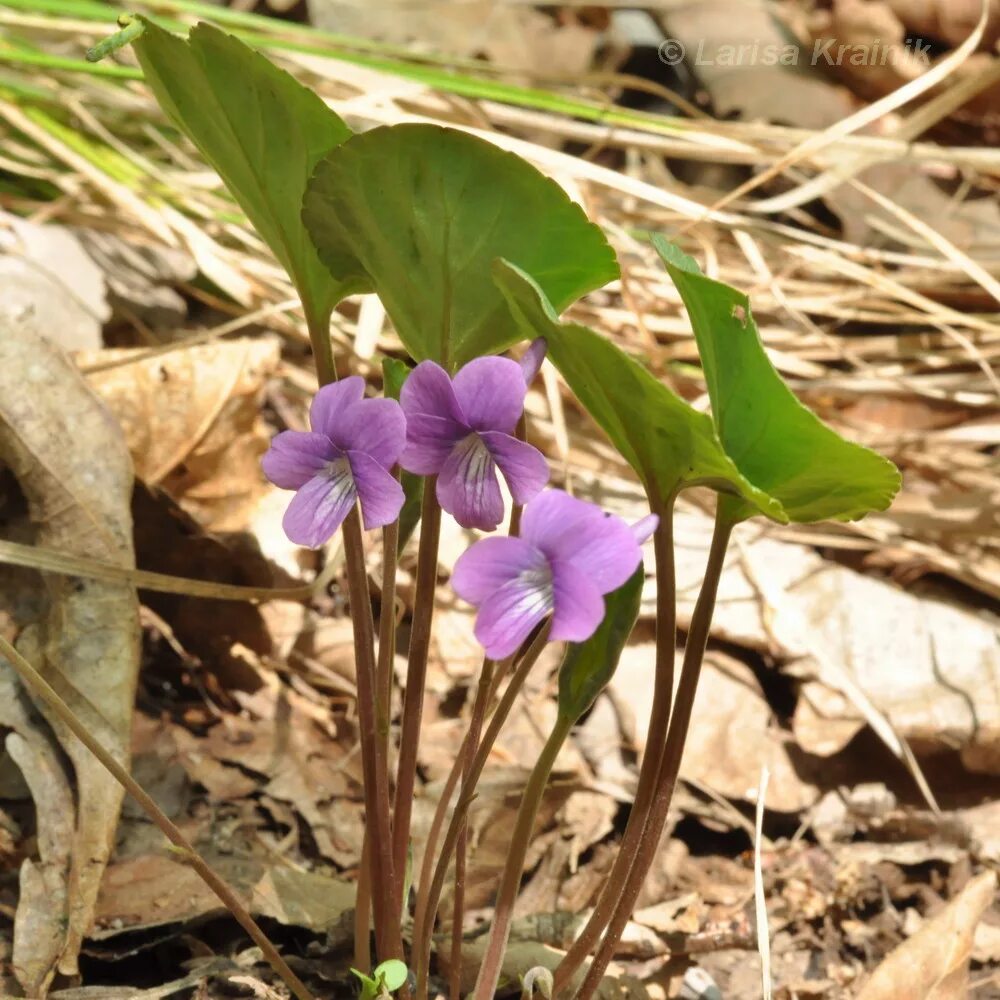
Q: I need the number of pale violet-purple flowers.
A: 3